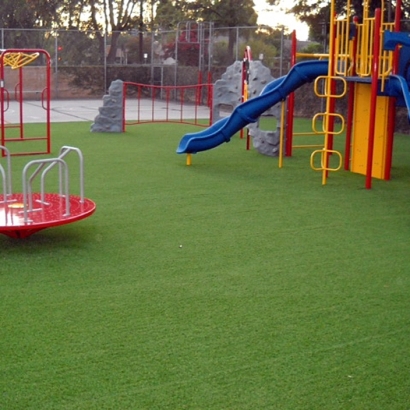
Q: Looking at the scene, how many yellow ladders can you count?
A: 1